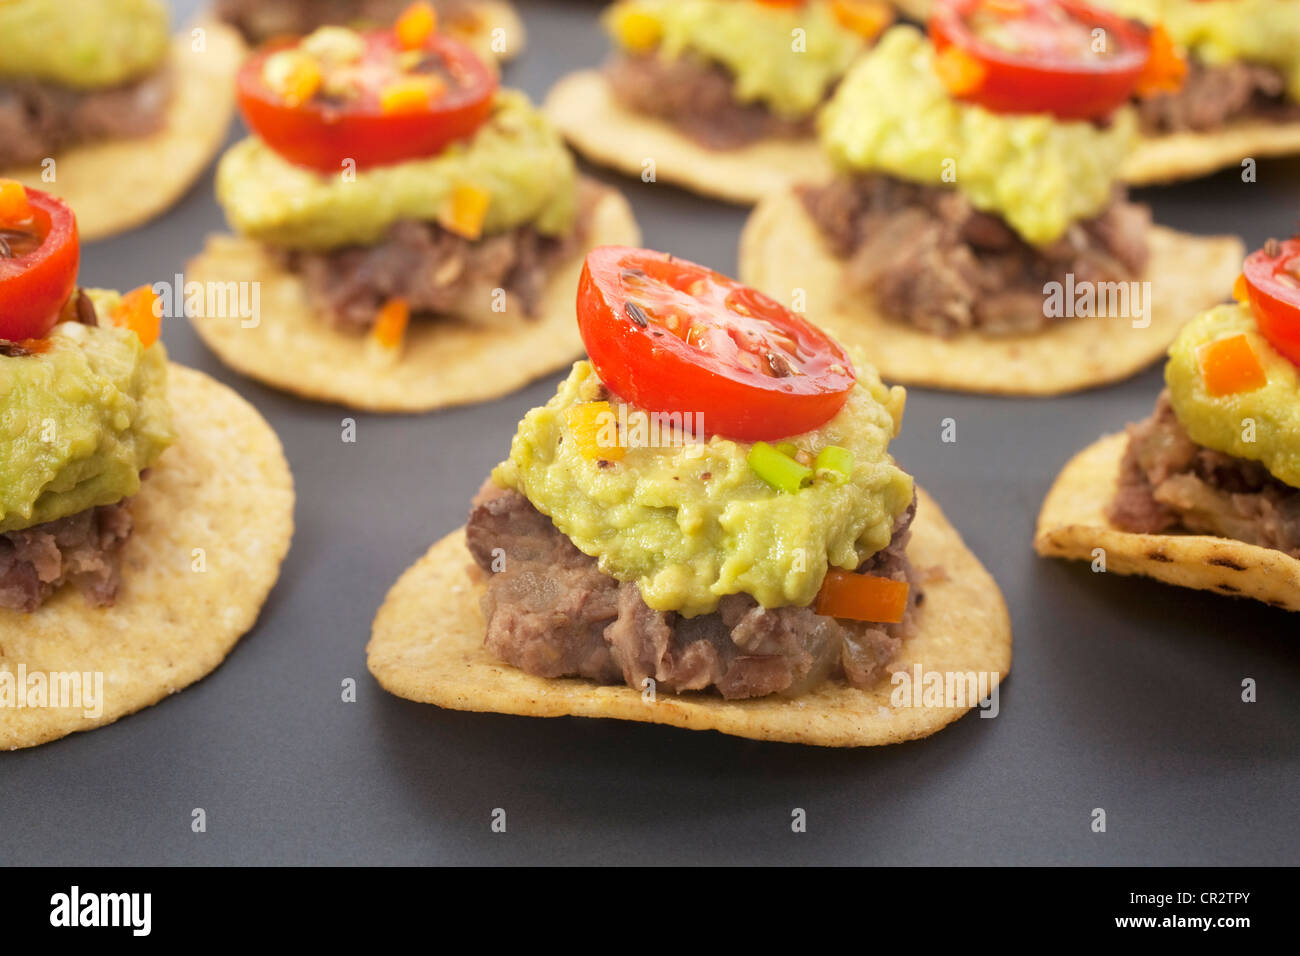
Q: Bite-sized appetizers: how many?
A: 9